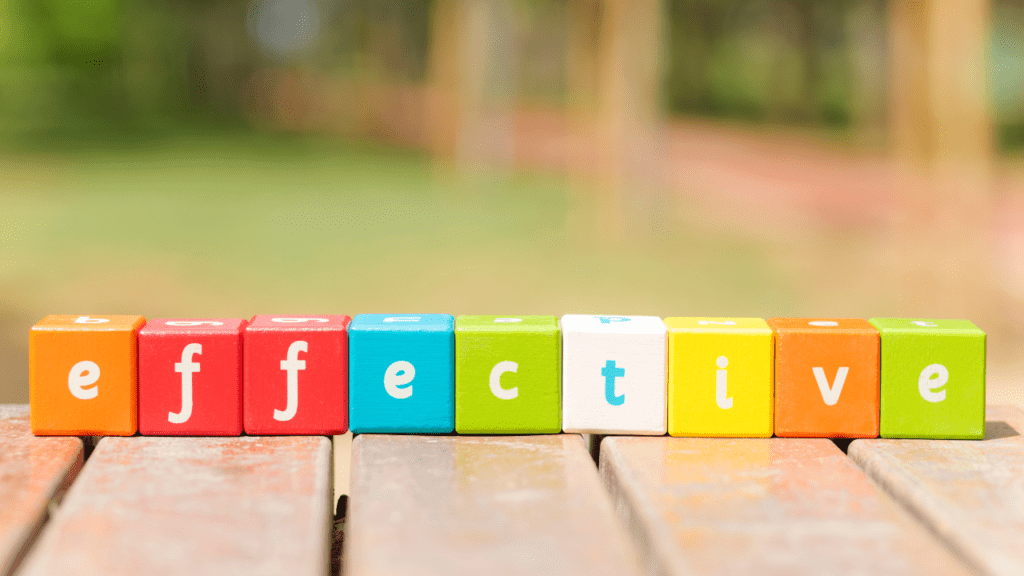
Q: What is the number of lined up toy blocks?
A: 9